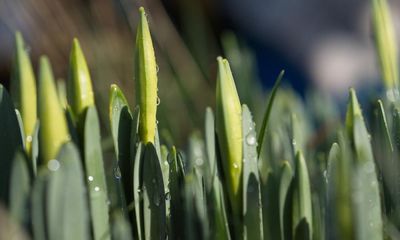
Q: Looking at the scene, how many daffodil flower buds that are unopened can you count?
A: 6